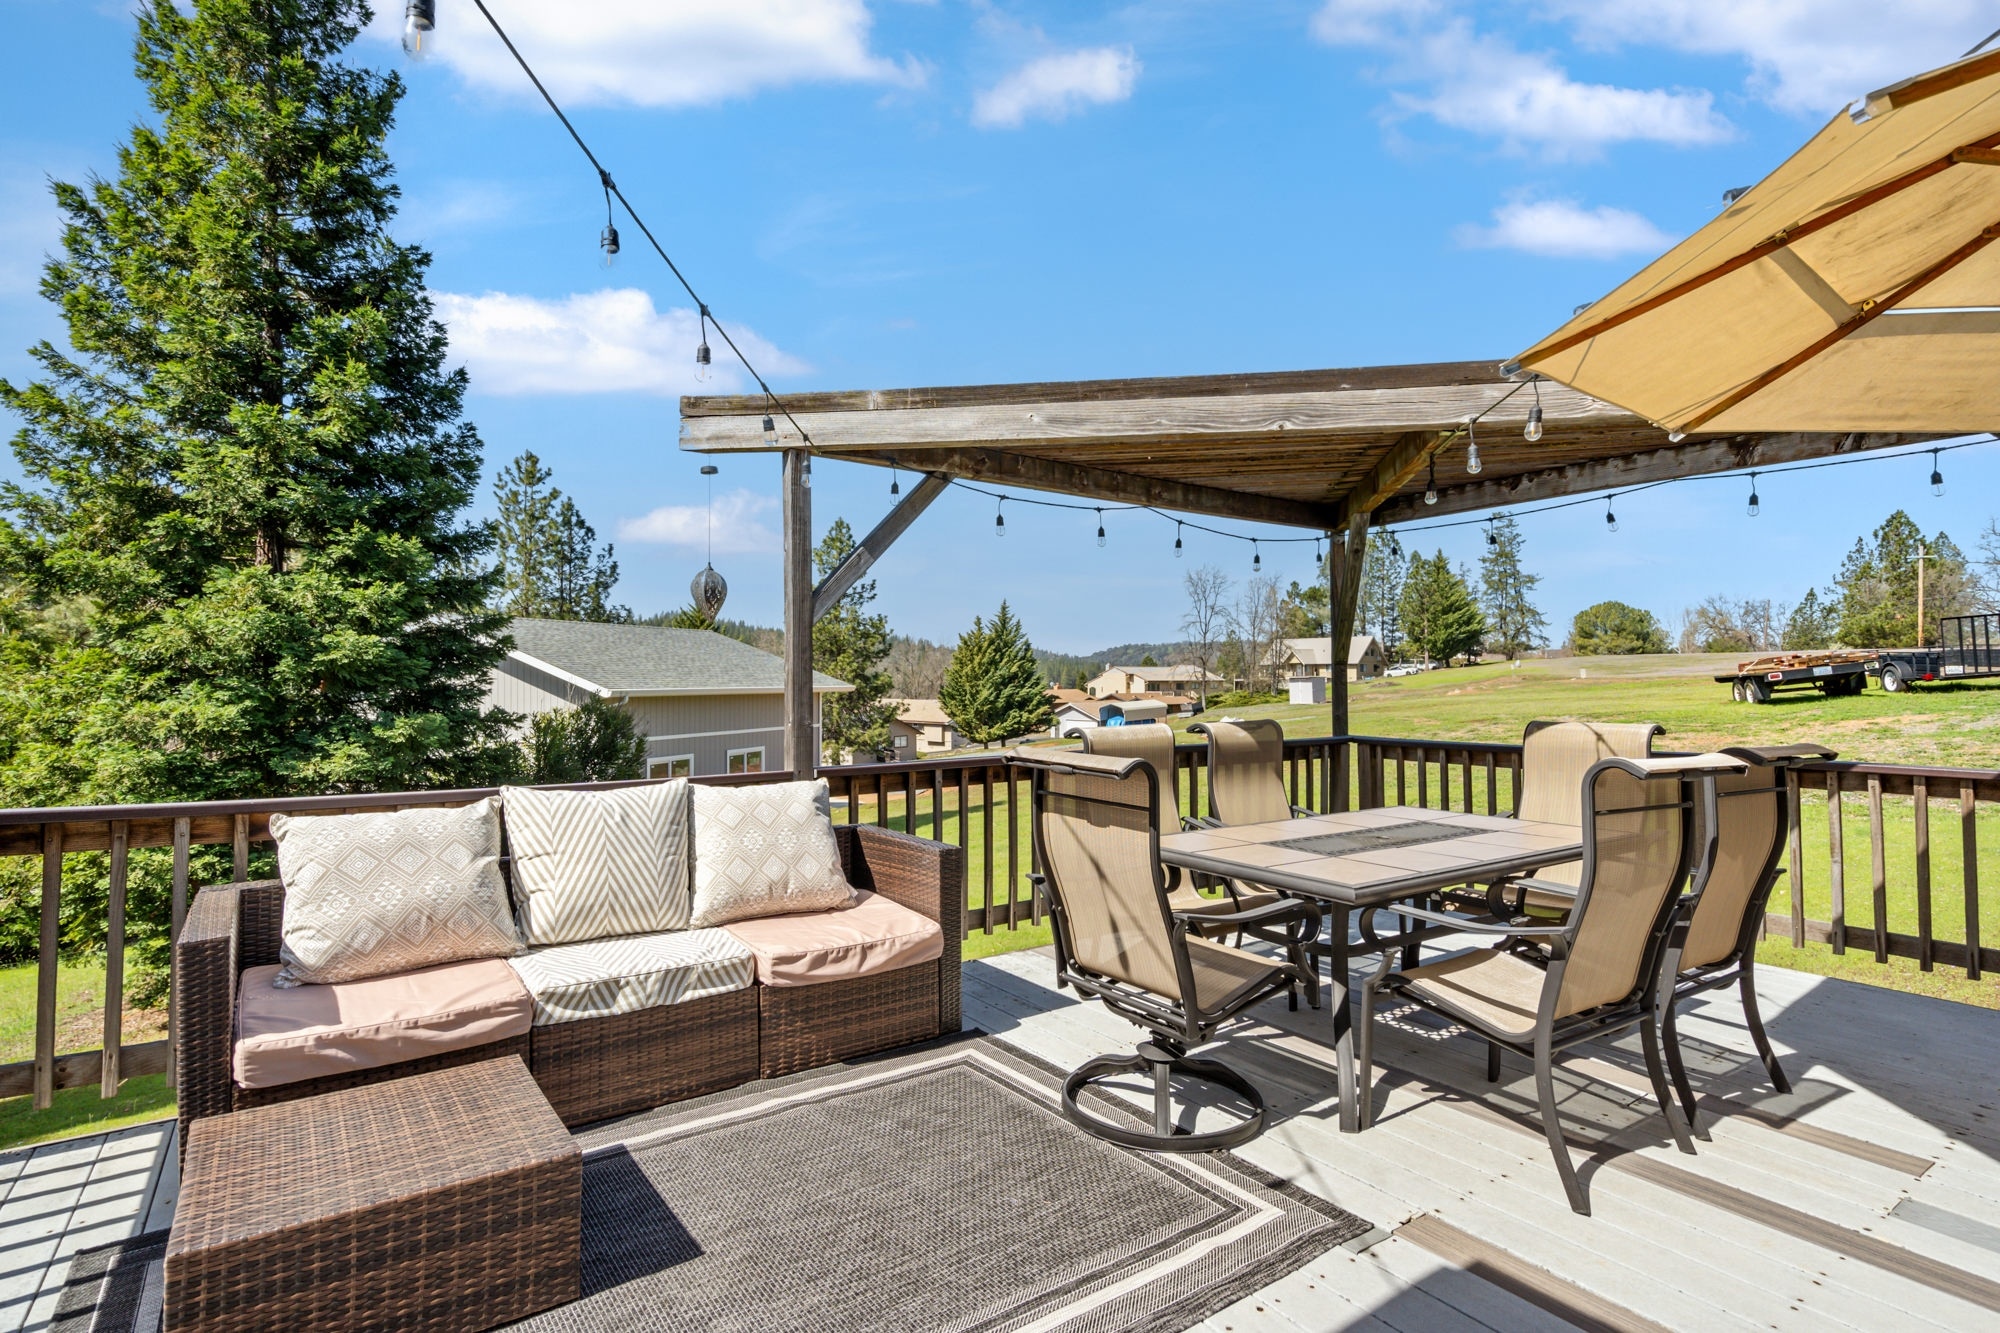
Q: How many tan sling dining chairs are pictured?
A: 6